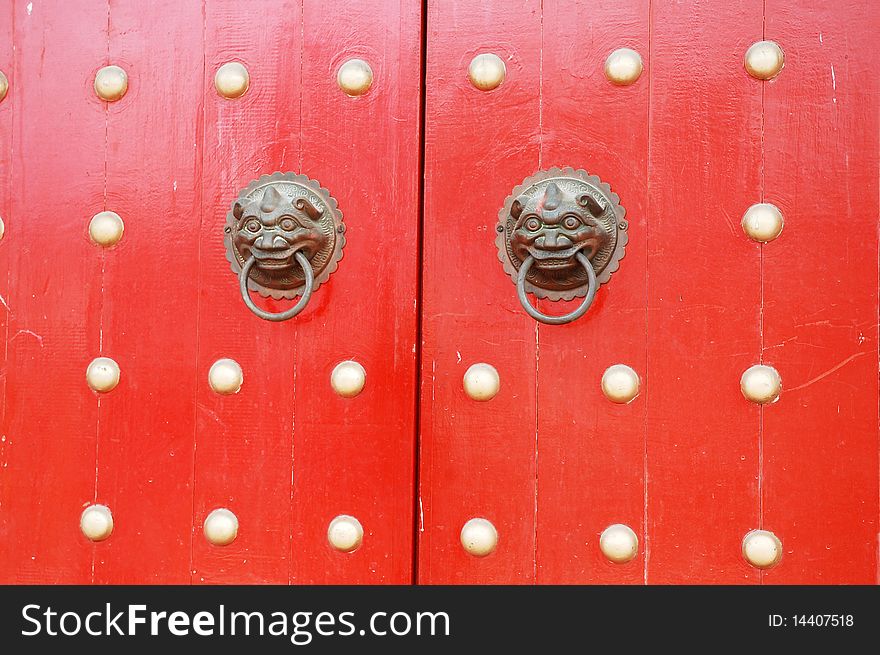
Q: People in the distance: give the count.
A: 0